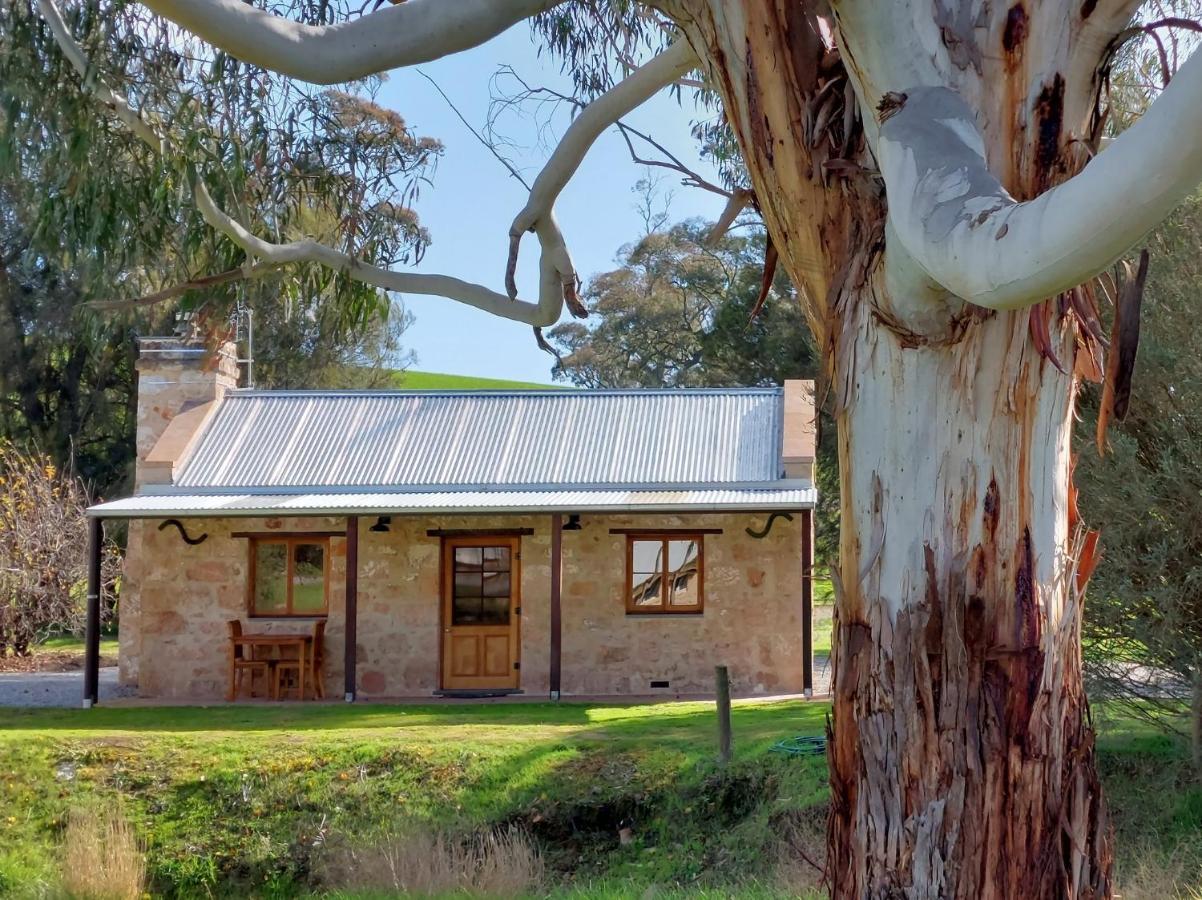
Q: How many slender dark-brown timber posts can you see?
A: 4